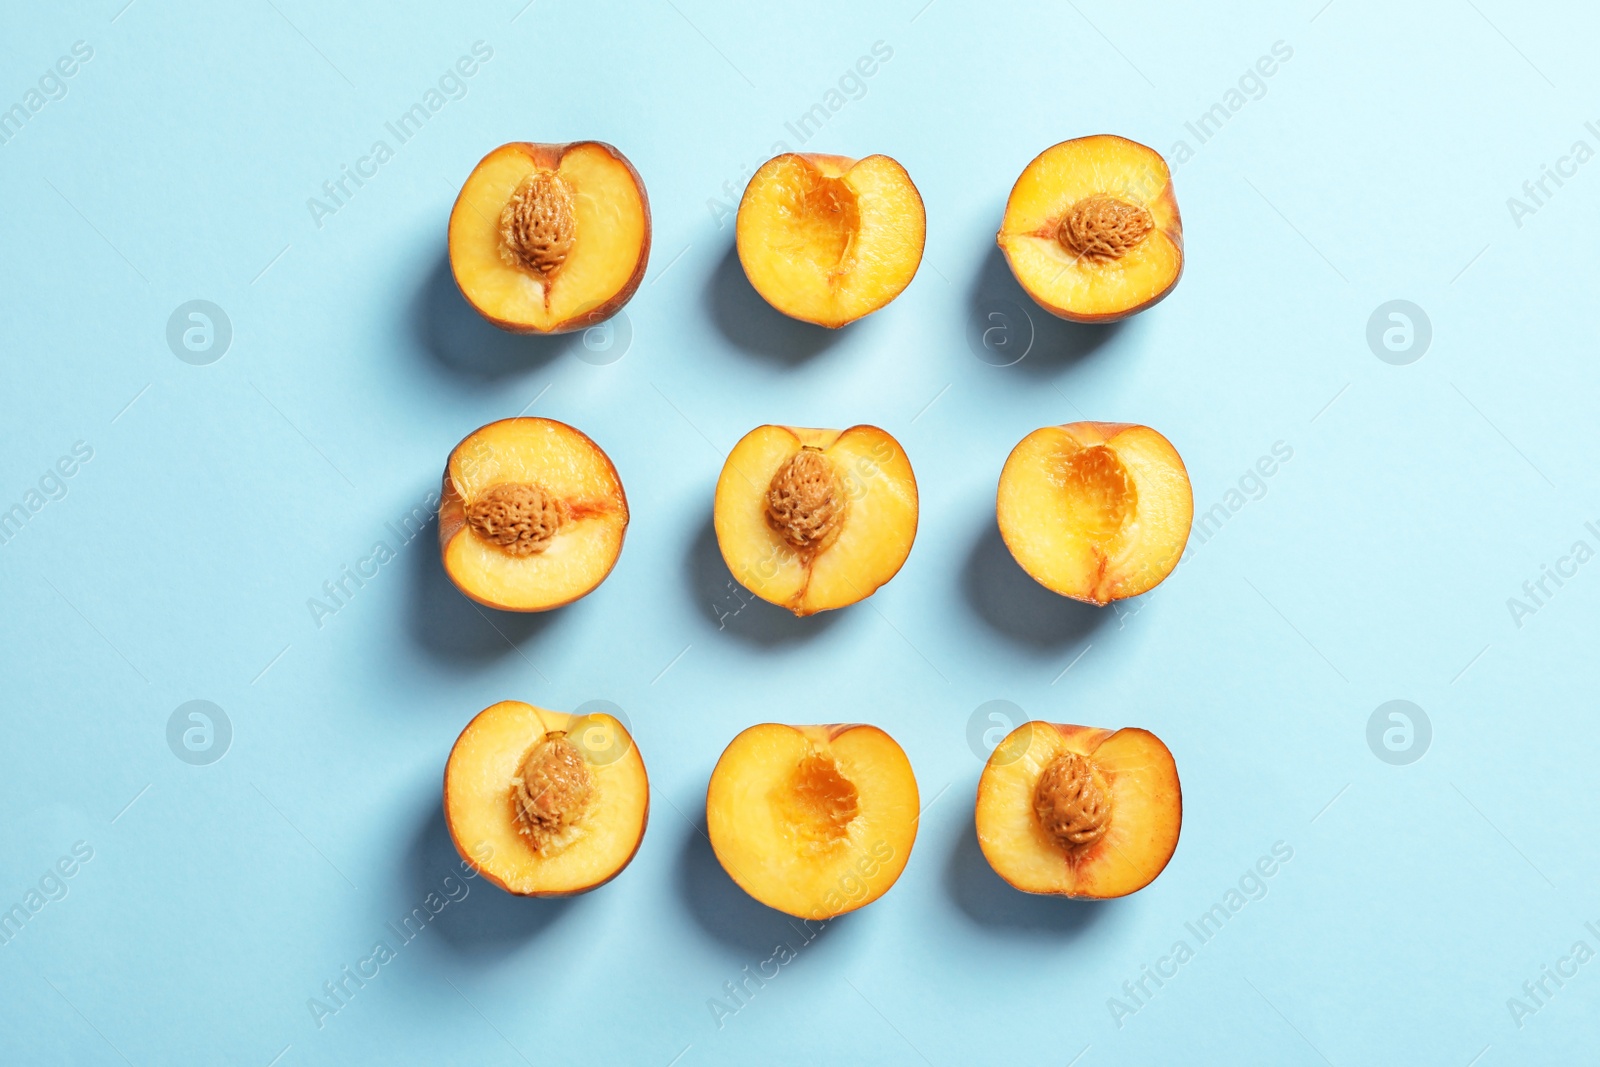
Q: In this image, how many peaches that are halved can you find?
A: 9